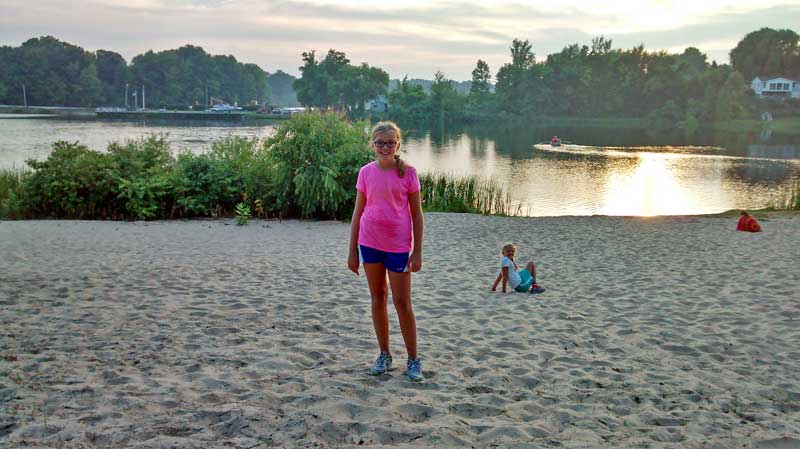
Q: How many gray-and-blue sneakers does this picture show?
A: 2